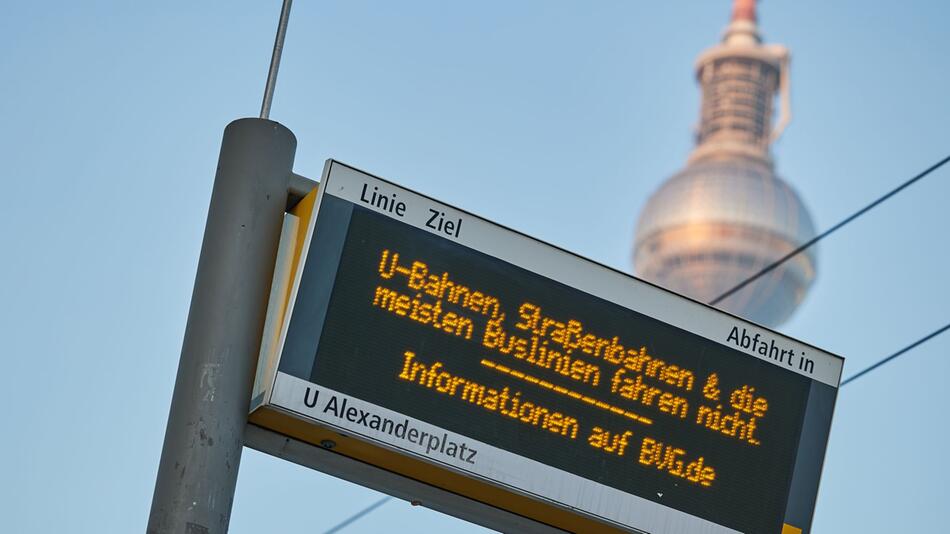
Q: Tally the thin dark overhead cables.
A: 2